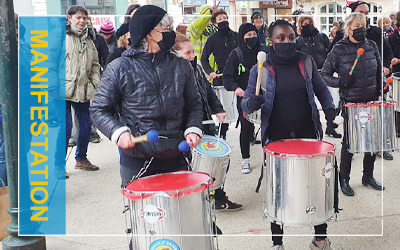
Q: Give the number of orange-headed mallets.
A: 2